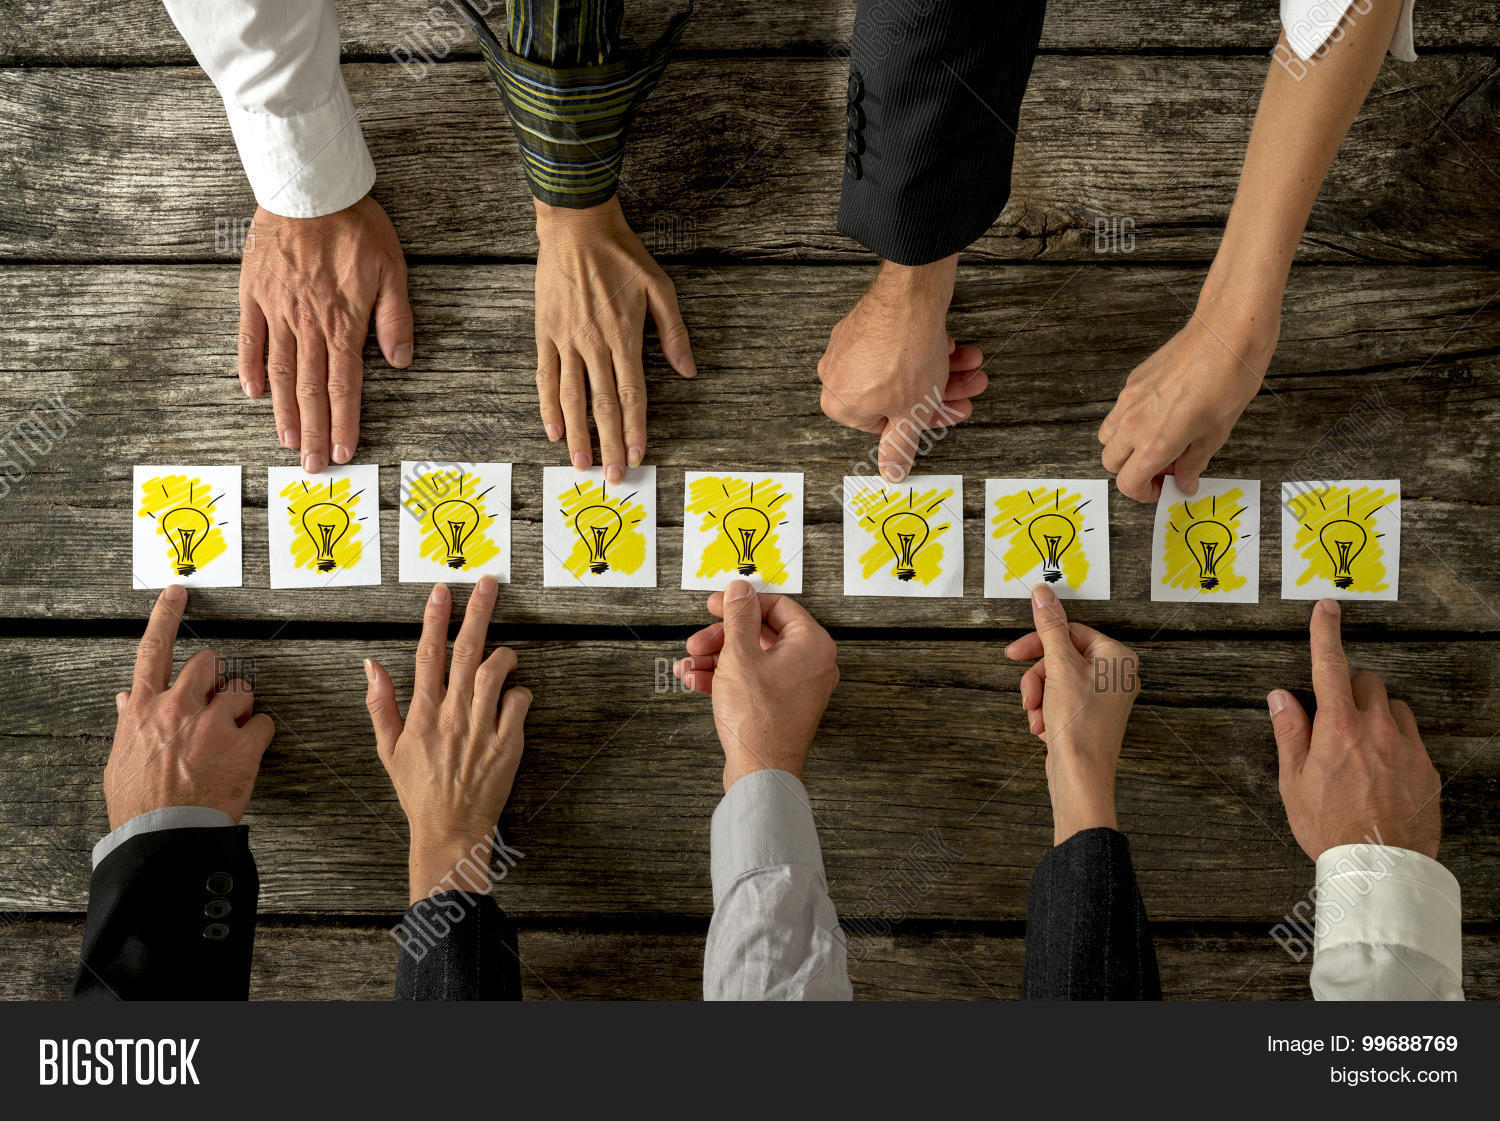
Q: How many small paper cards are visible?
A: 9